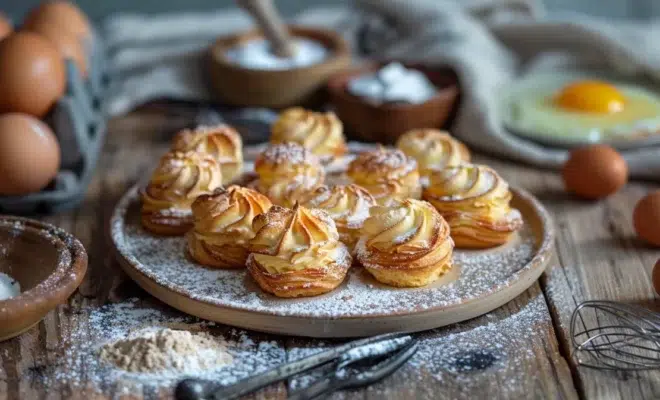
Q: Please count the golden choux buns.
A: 11